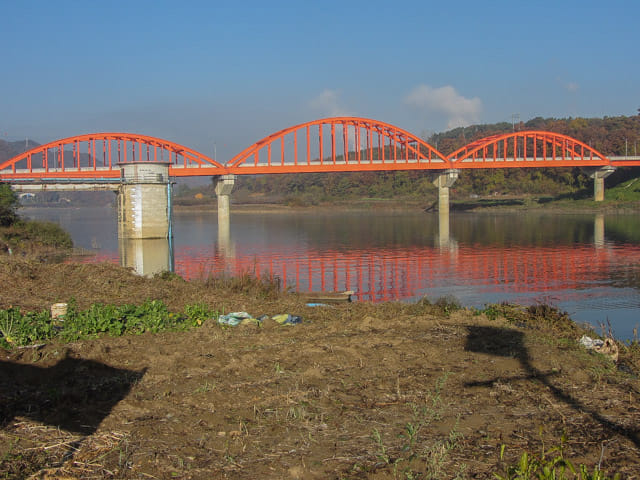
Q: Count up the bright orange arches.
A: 3